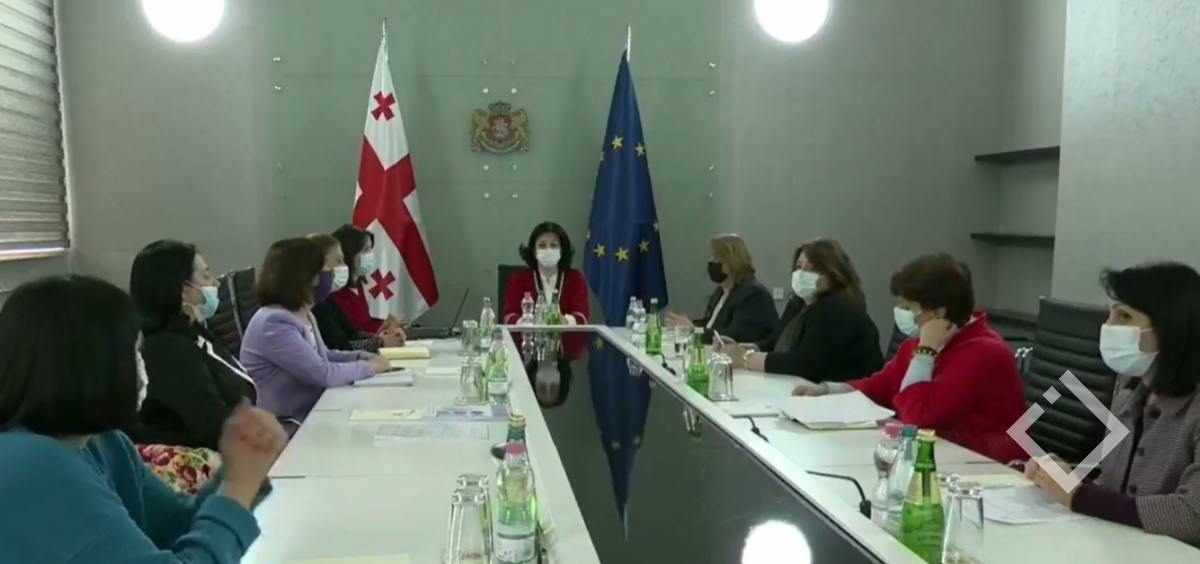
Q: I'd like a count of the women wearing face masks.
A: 10